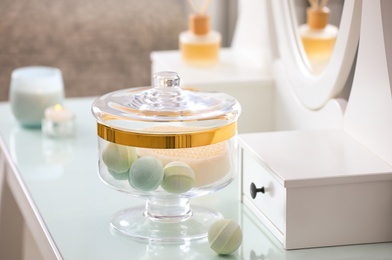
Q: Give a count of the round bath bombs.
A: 5